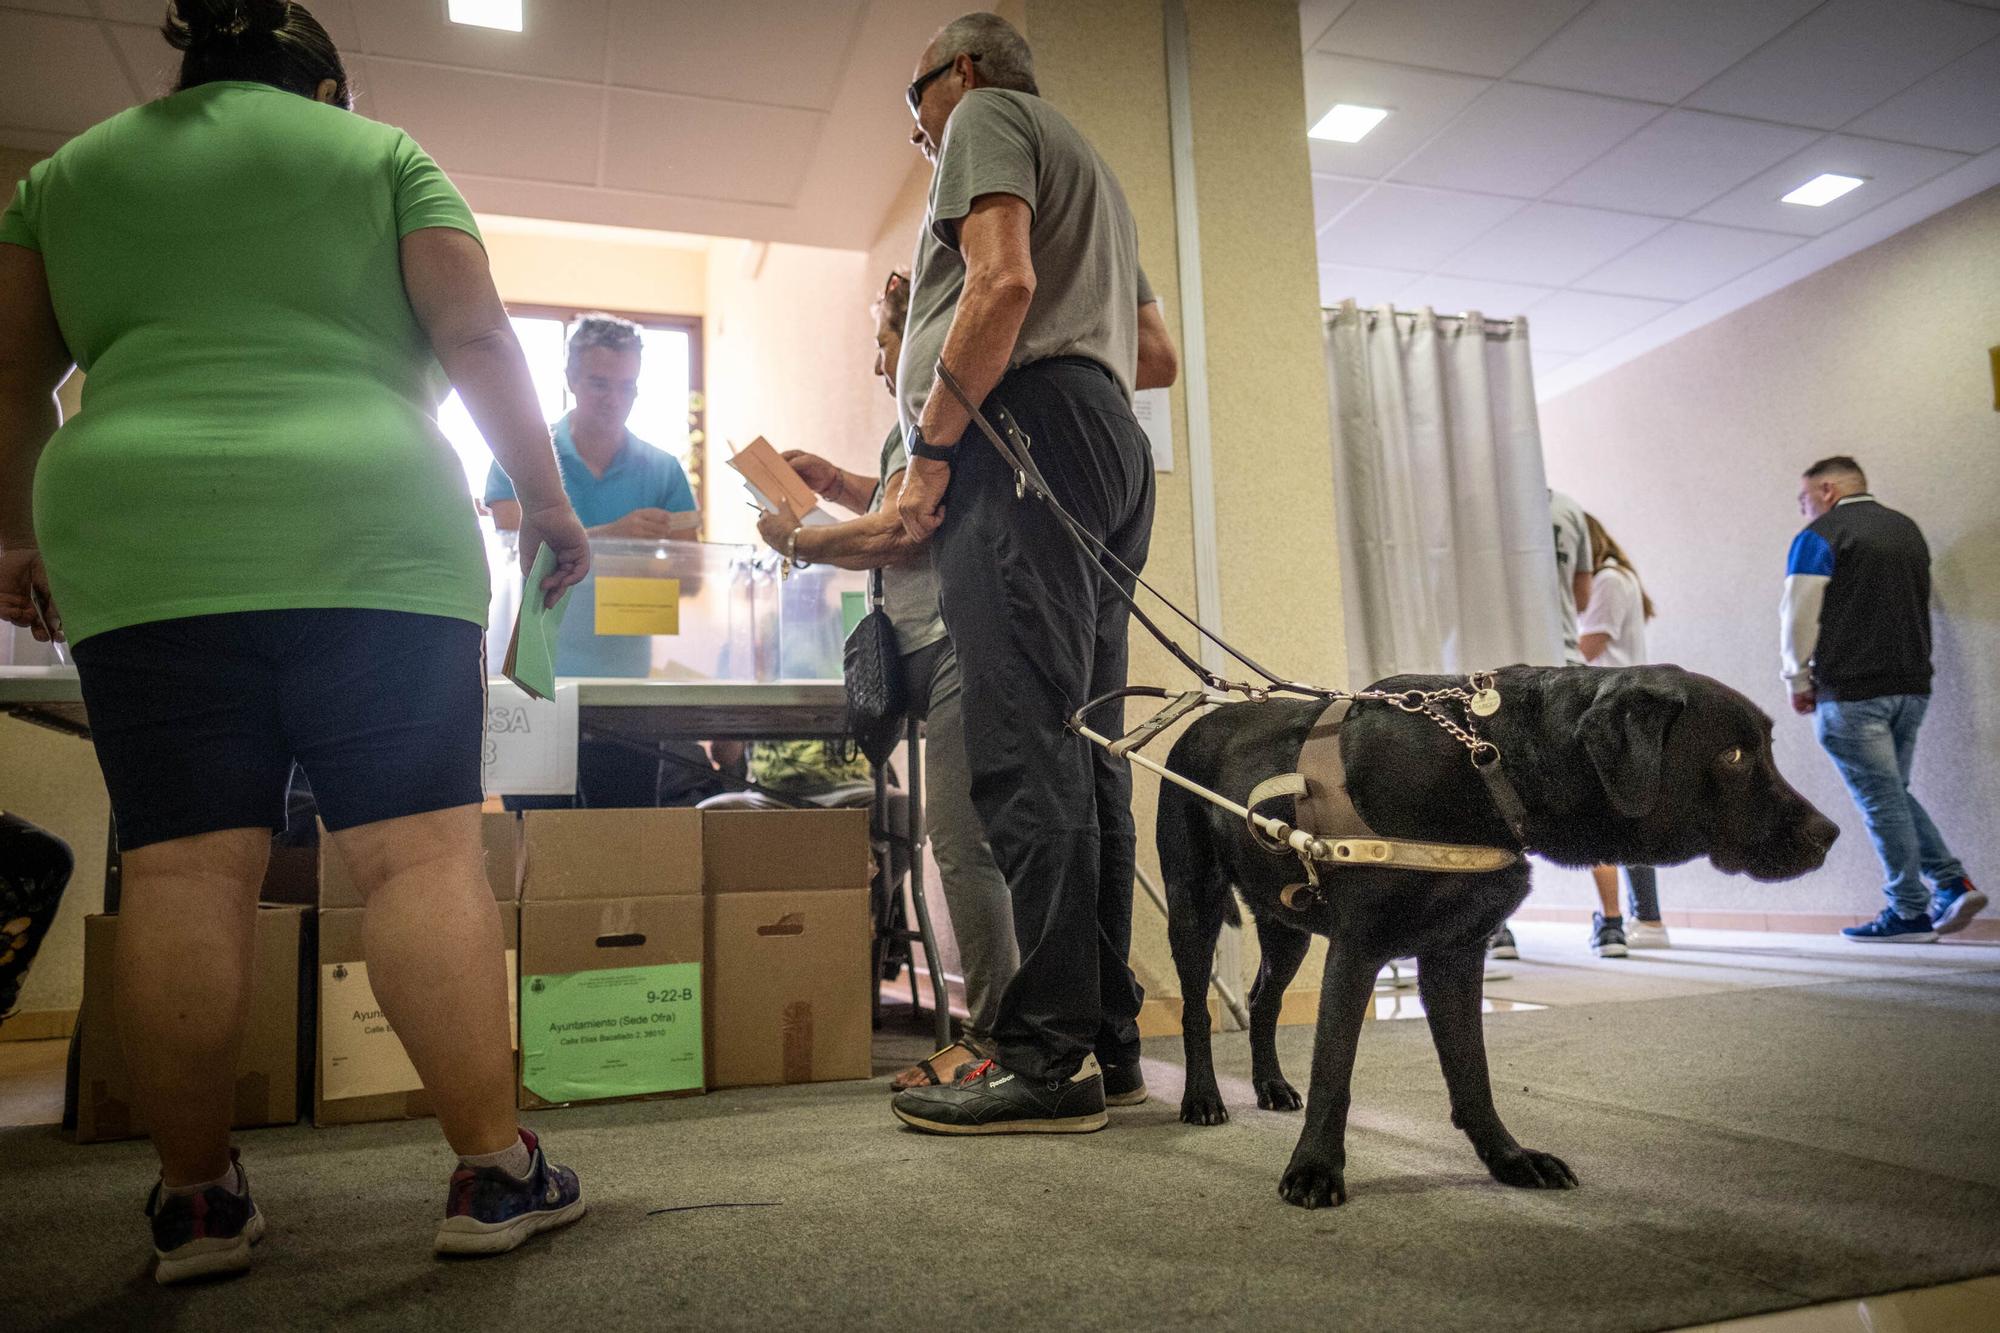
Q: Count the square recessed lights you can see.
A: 3